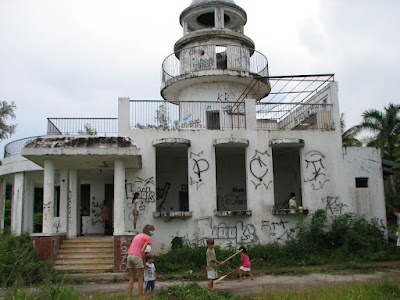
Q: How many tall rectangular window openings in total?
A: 3